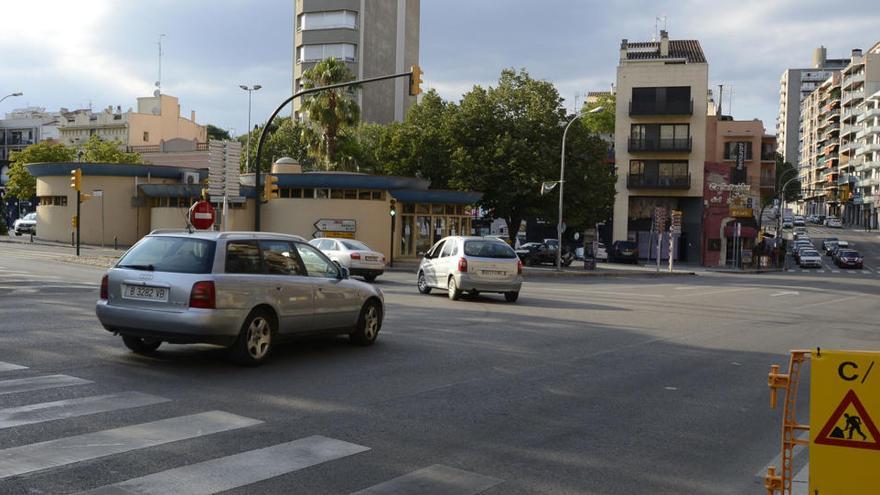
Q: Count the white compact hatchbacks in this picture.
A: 1